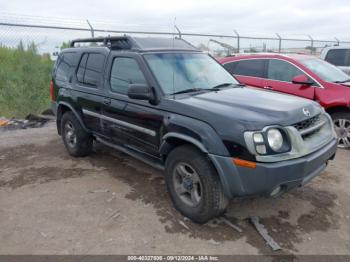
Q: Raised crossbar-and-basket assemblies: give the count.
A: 1